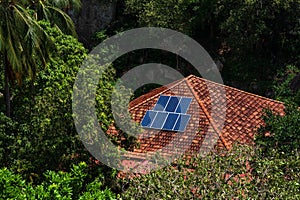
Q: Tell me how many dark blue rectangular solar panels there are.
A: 7